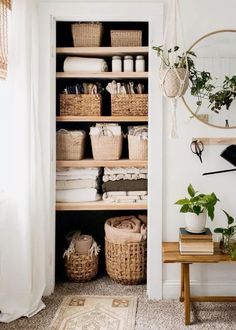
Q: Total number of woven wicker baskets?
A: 9